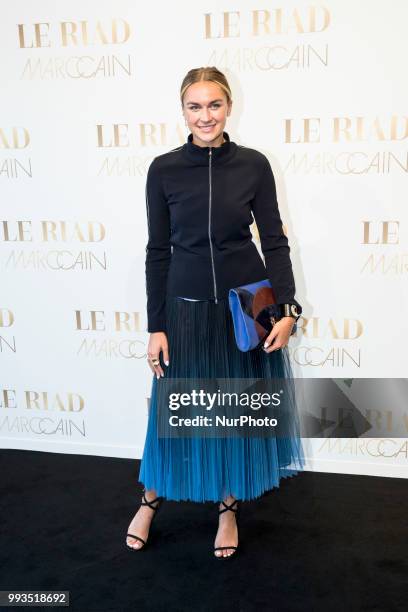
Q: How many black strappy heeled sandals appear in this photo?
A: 2